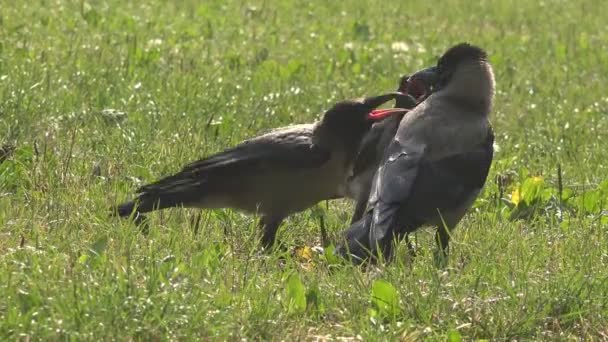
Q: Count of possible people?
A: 0